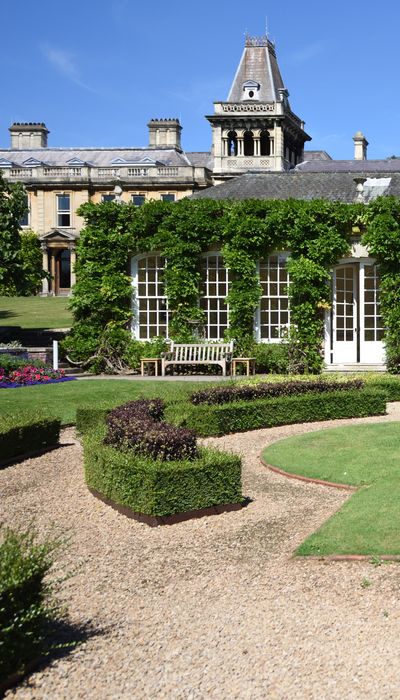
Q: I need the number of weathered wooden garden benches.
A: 1